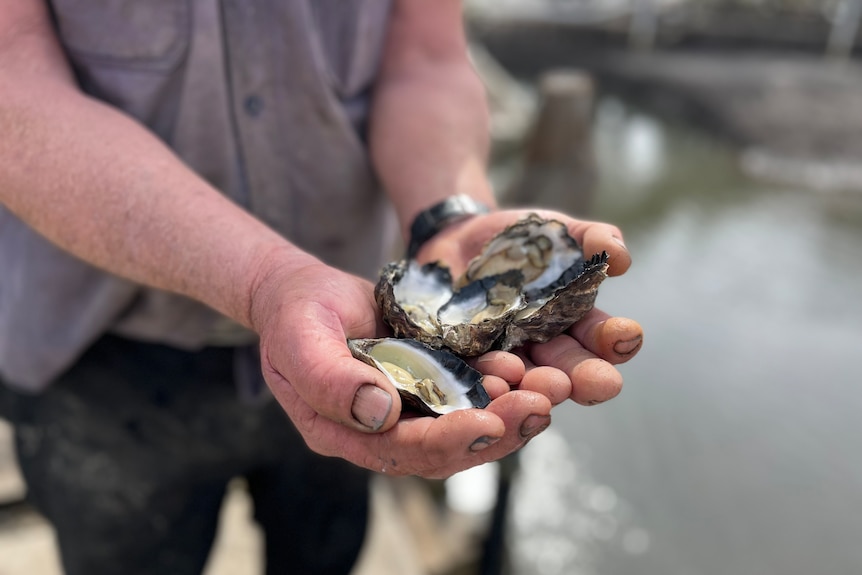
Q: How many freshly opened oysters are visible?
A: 5